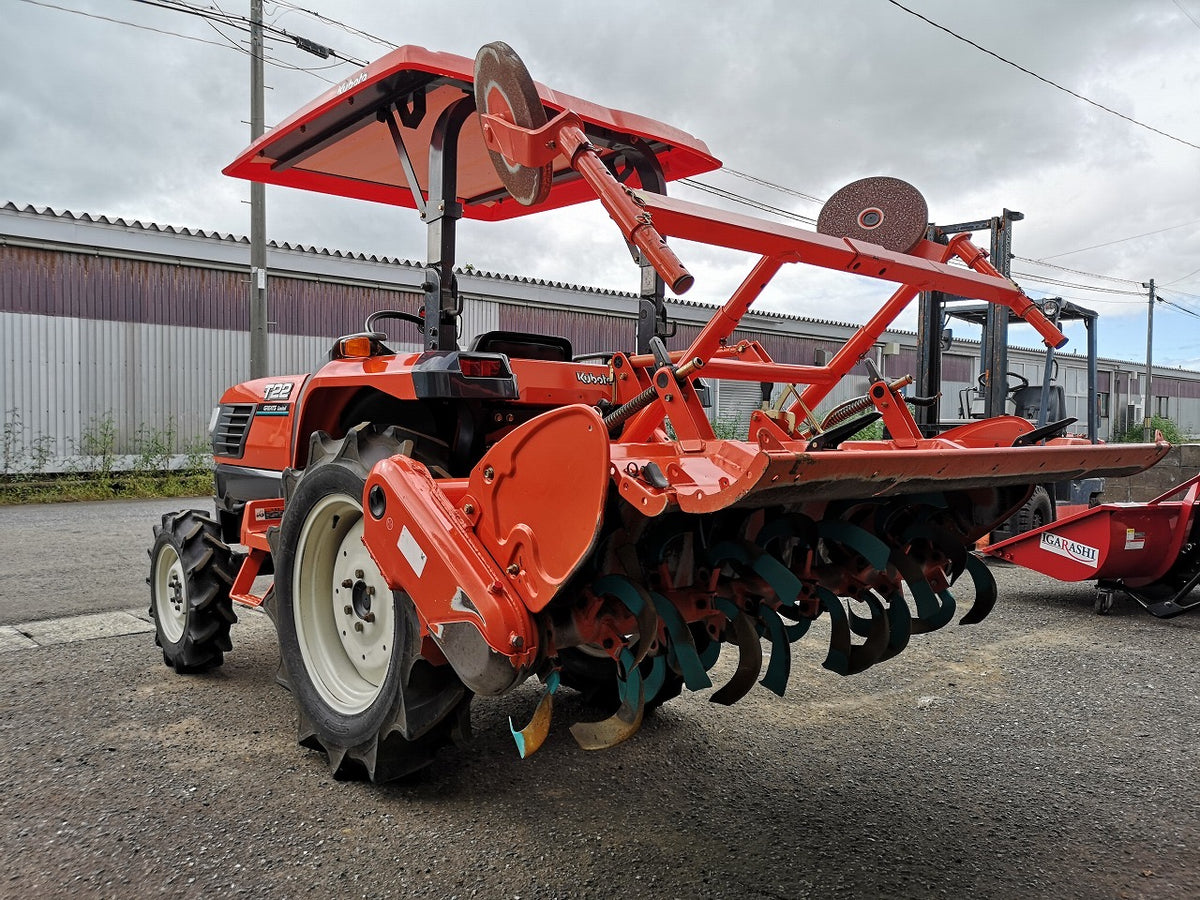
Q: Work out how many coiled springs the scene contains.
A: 2